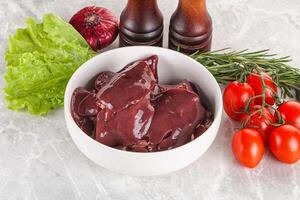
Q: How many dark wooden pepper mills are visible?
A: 2